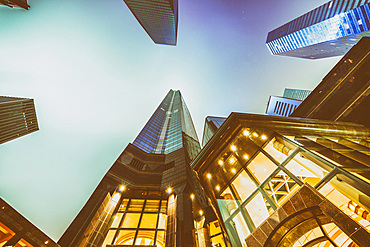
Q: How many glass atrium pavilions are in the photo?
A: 1